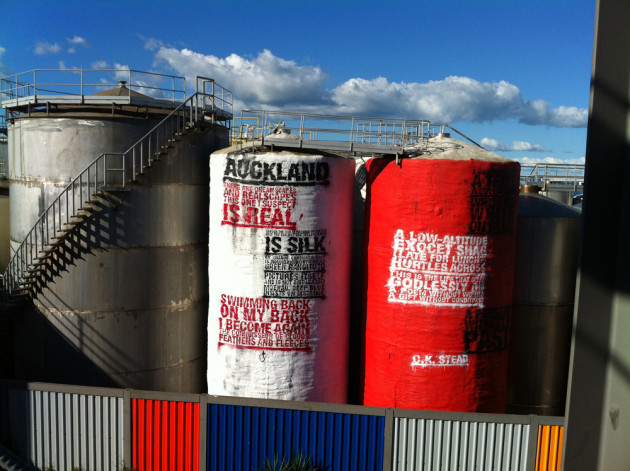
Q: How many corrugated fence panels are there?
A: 5